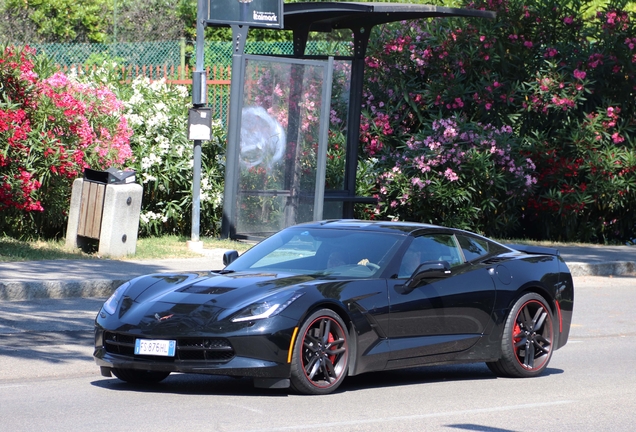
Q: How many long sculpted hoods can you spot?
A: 1